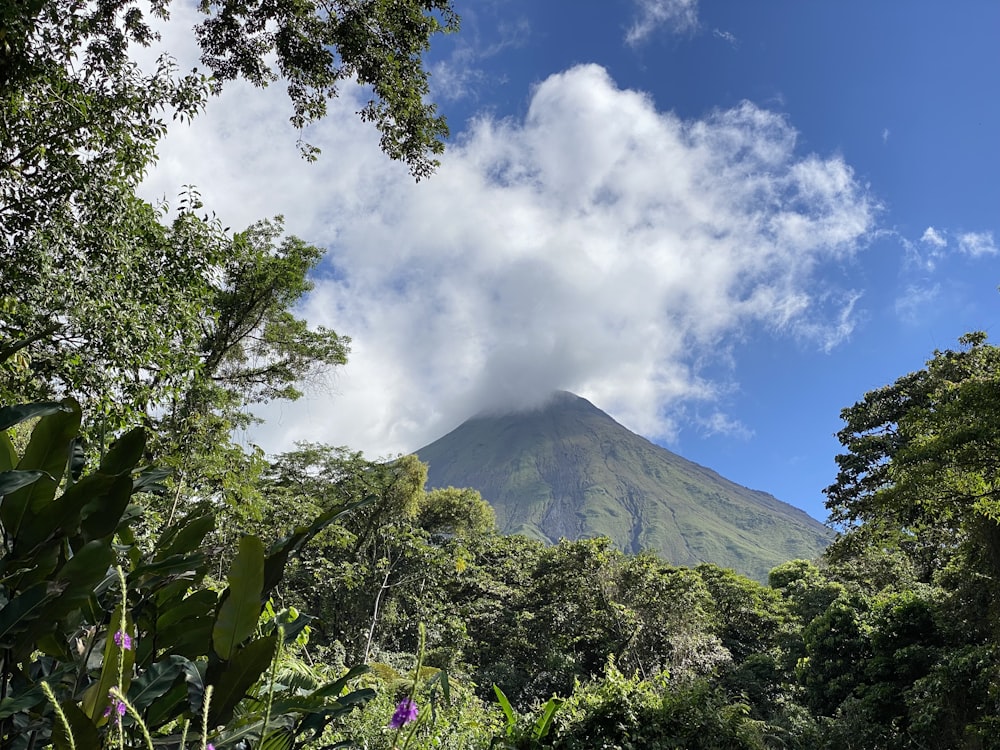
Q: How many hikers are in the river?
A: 0